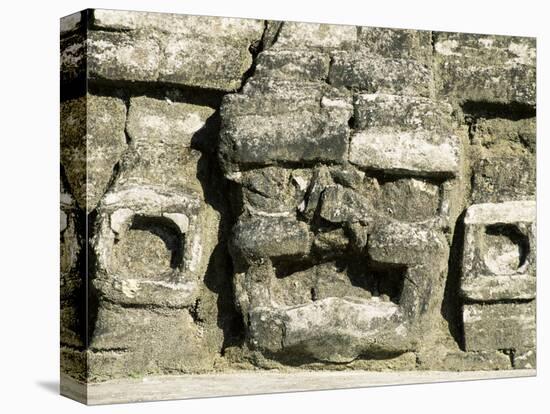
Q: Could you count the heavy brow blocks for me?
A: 2